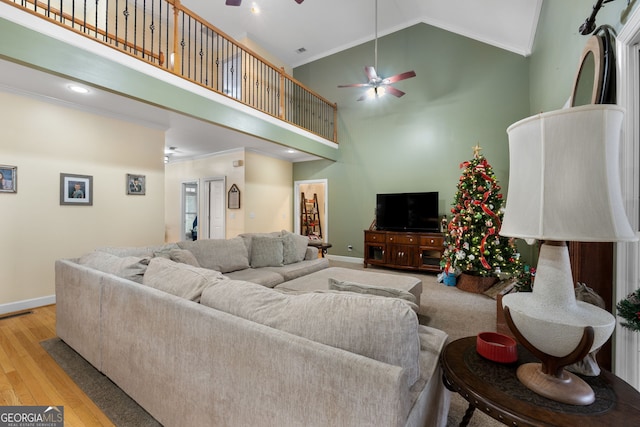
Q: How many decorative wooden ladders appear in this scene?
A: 1